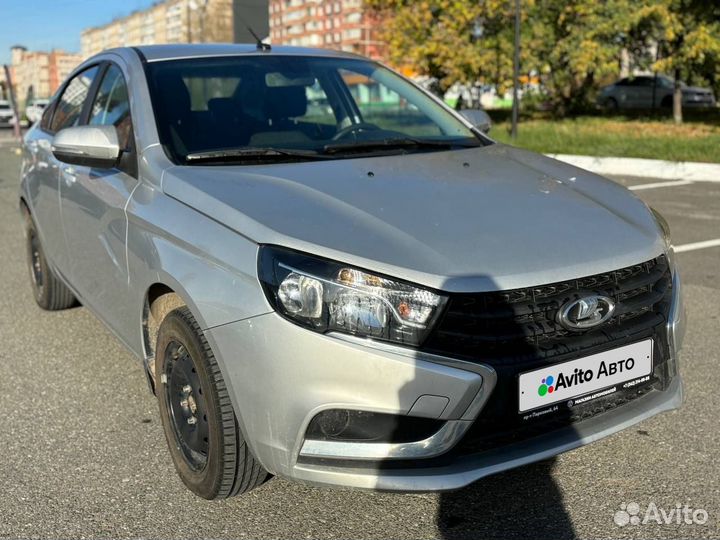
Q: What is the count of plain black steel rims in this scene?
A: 2